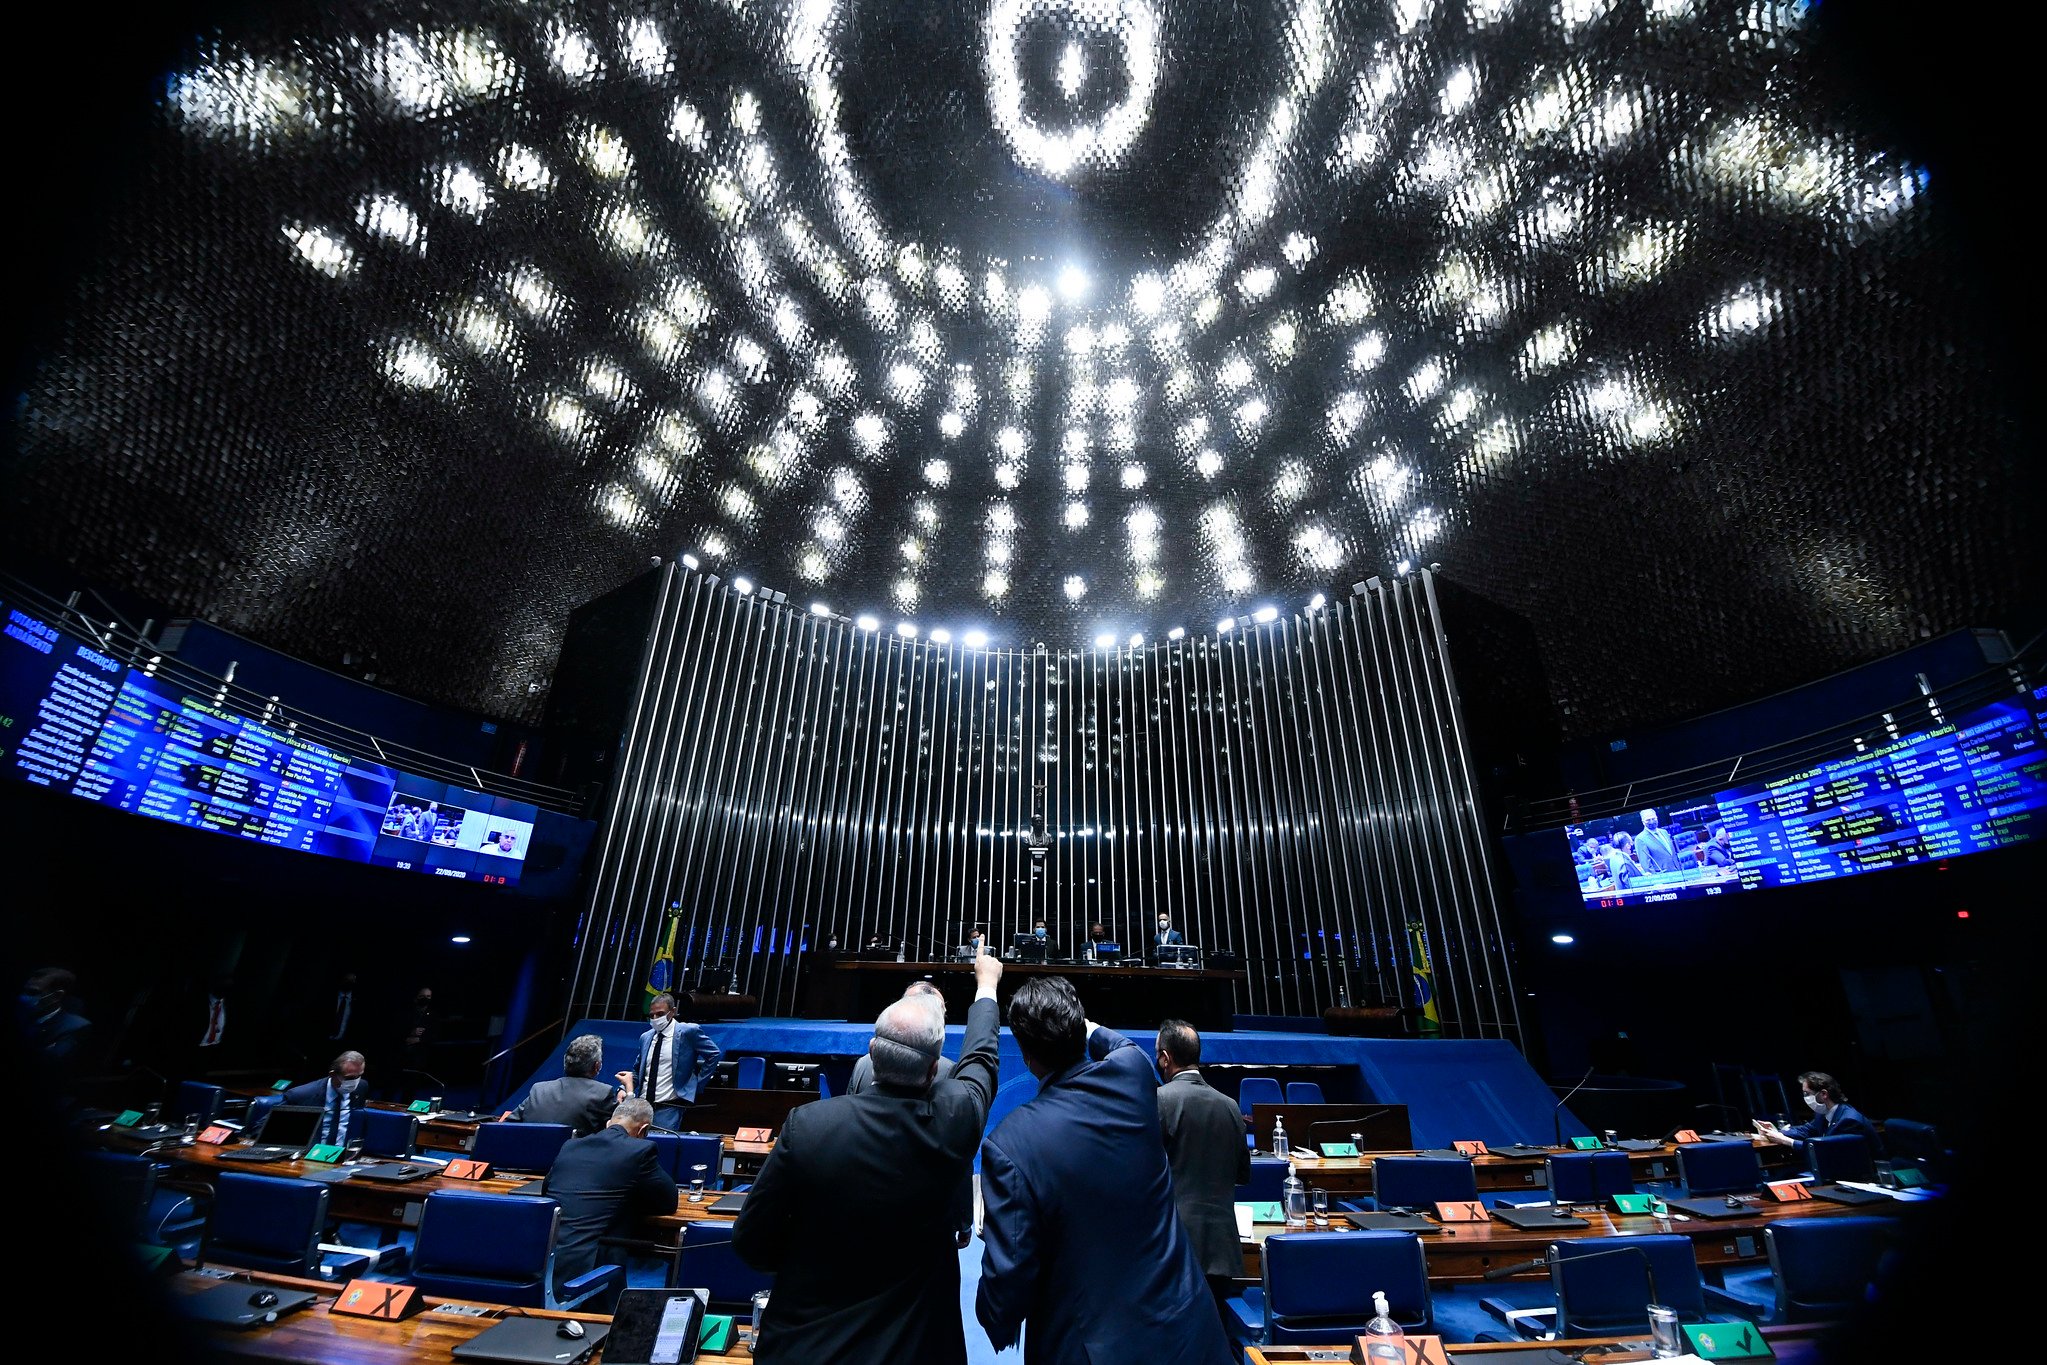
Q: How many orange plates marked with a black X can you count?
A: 9